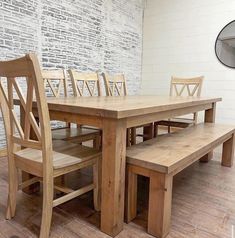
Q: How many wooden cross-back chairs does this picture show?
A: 5